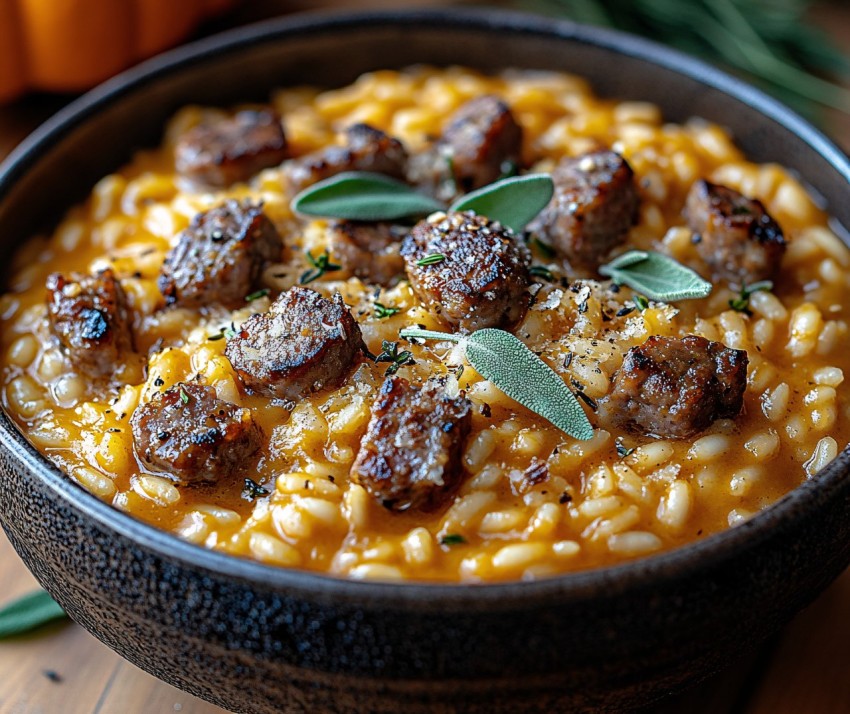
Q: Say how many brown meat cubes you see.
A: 13